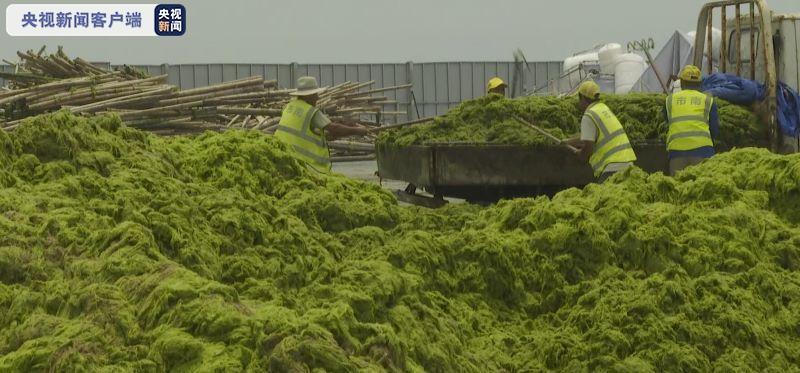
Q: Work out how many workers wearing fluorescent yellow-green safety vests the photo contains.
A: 3